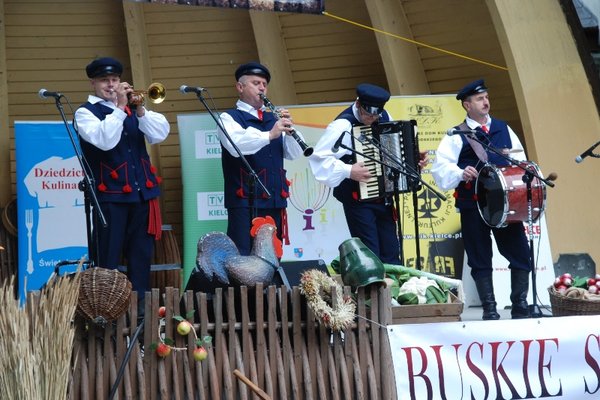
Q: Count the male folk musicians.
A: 4